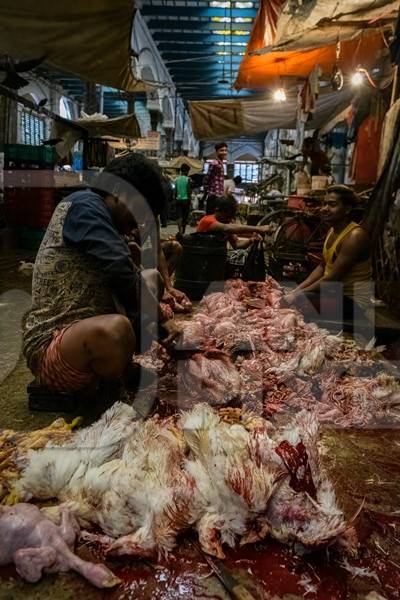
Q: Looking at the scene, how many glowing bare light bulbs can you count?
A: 2